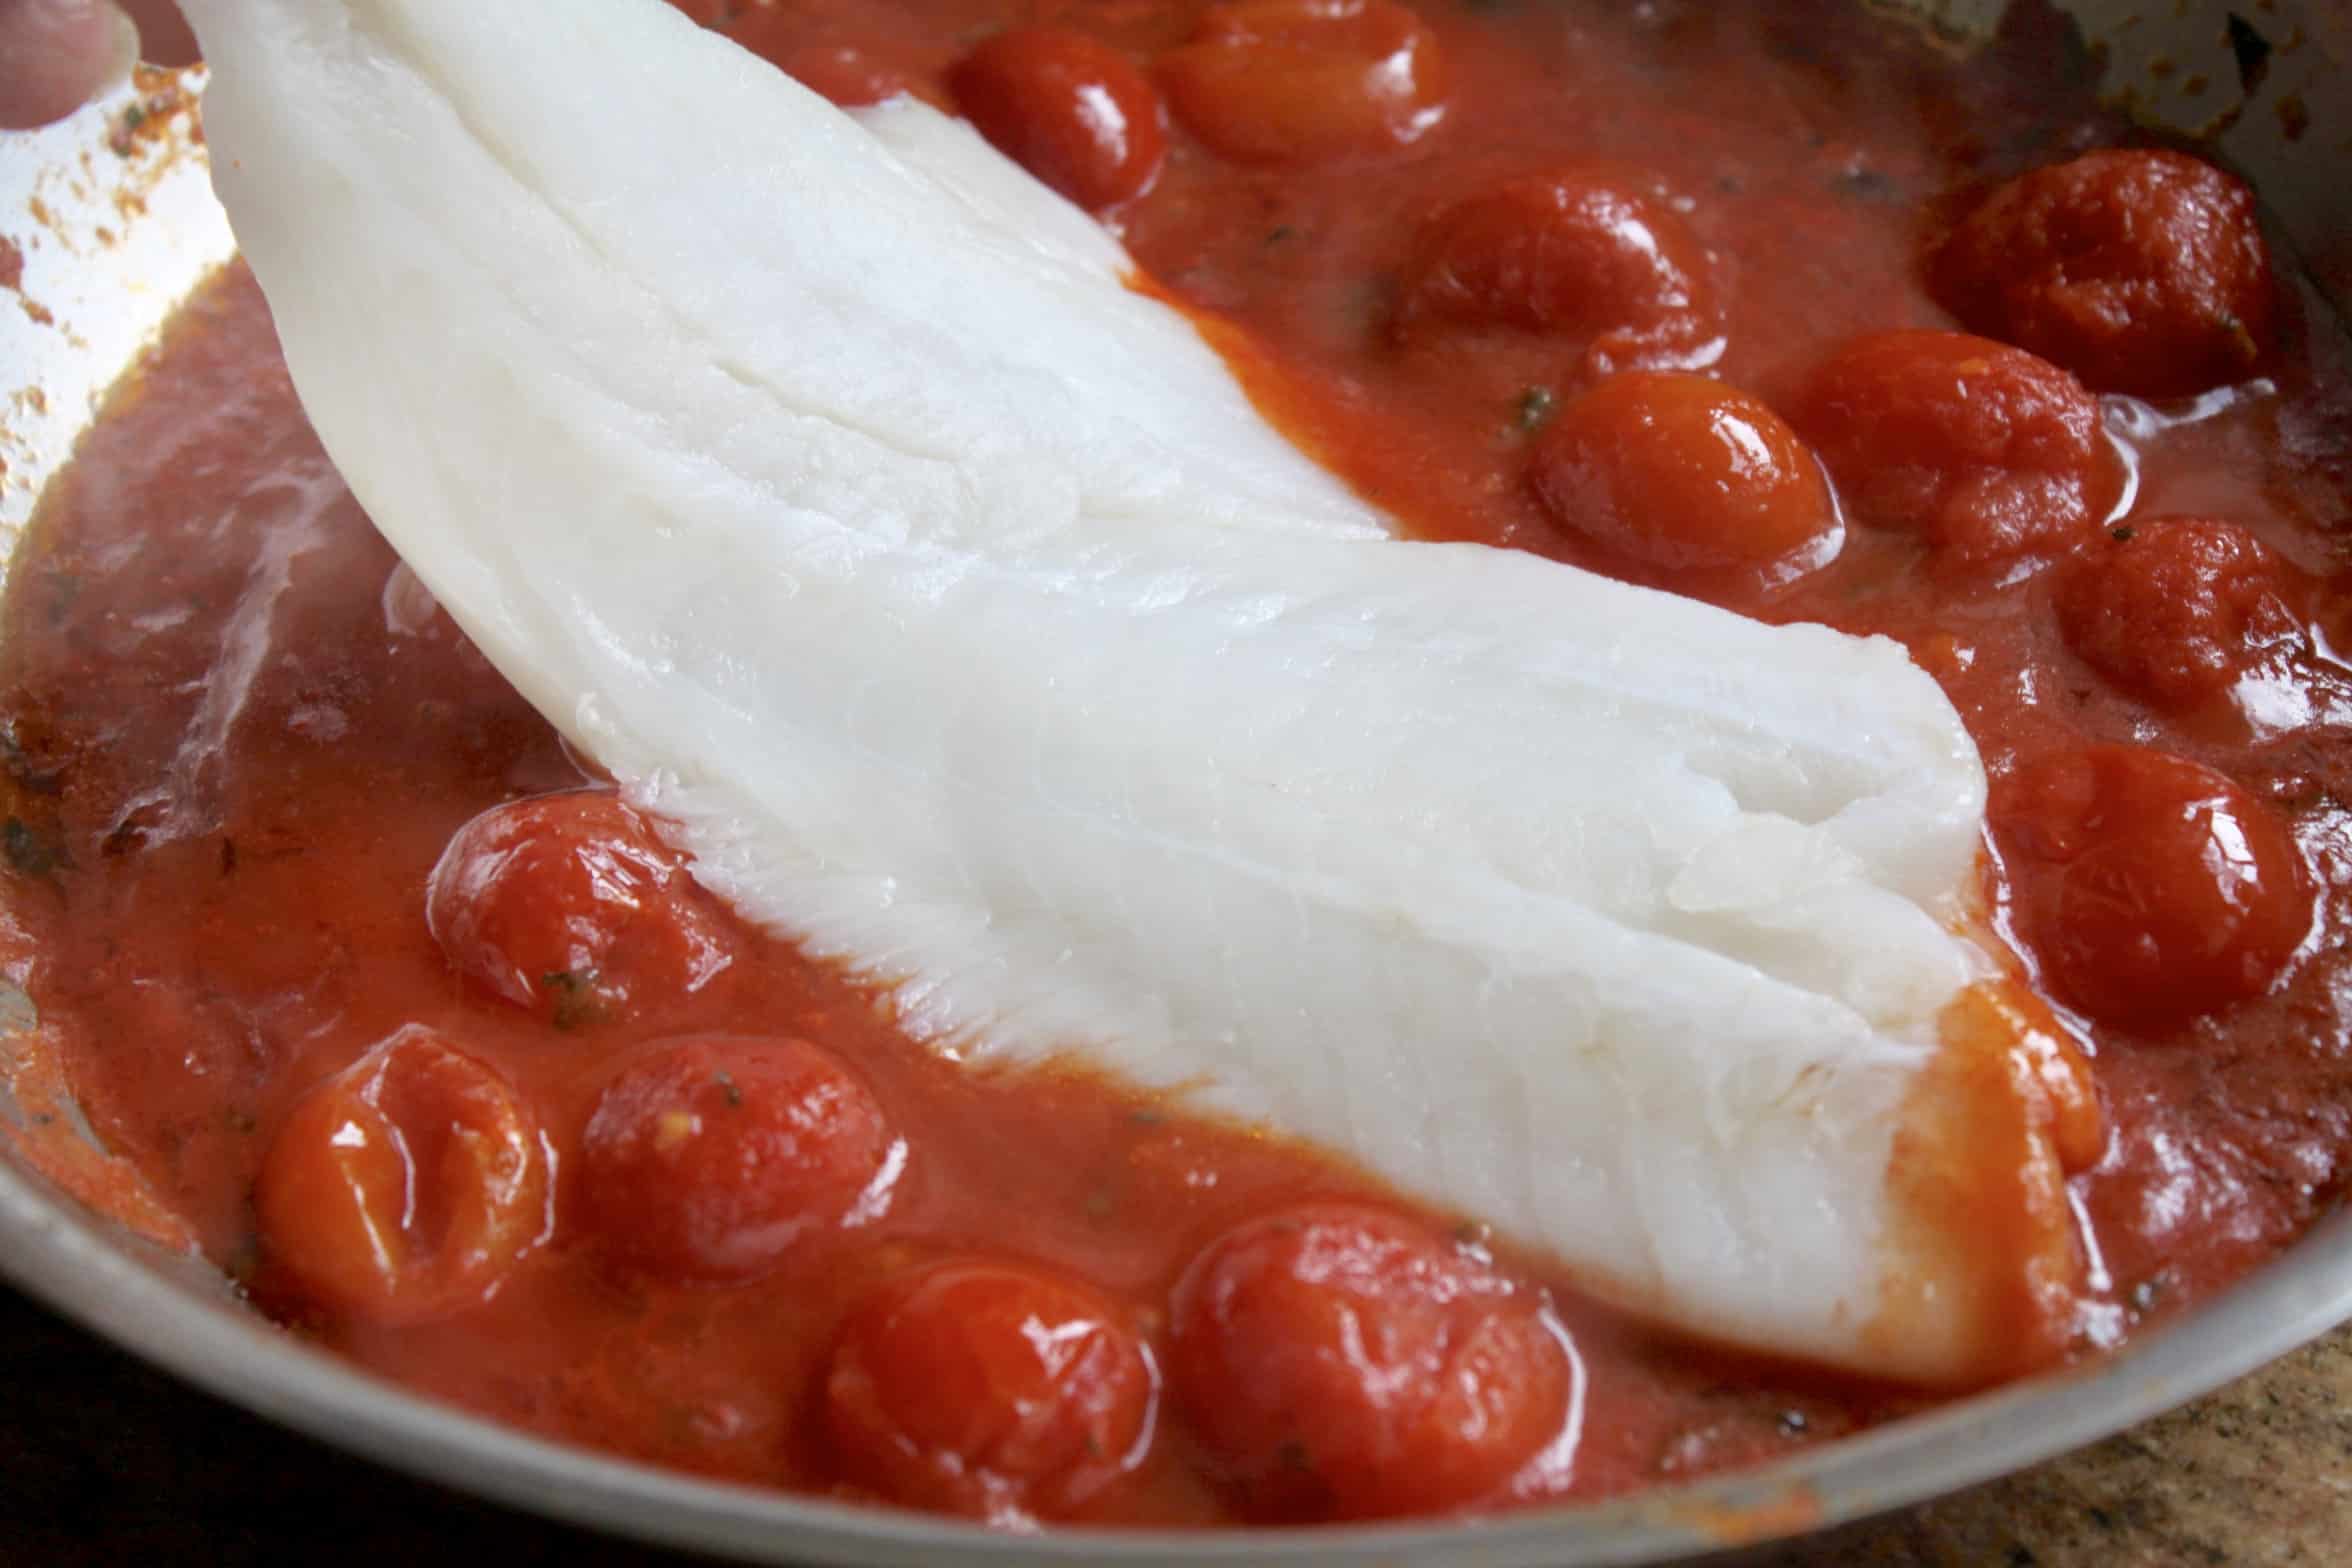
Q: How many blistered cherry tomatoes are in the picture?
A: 13